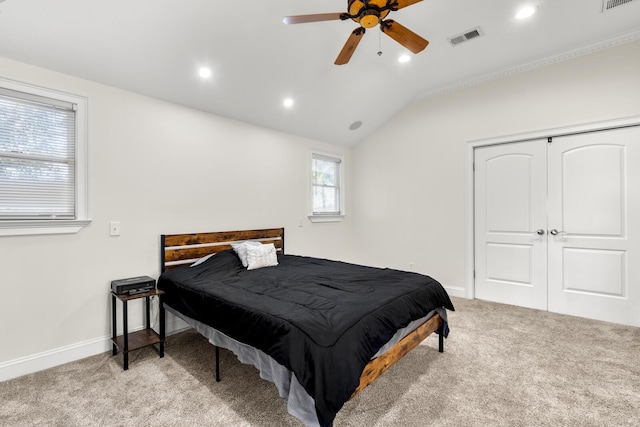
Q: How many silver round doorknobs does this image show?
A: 2